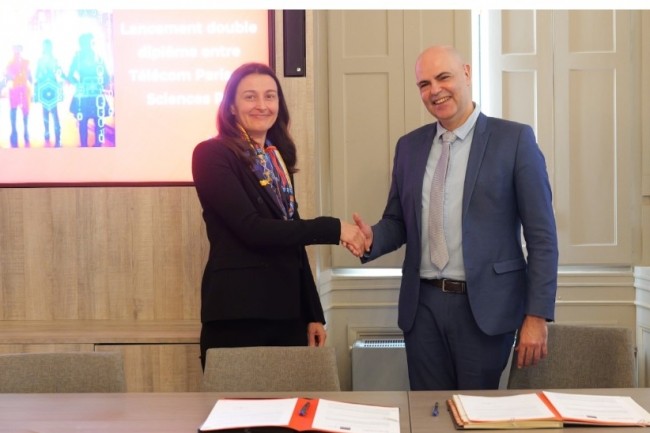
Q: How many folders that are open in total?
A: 2